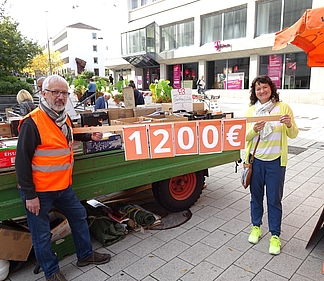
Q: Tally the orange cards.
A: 5